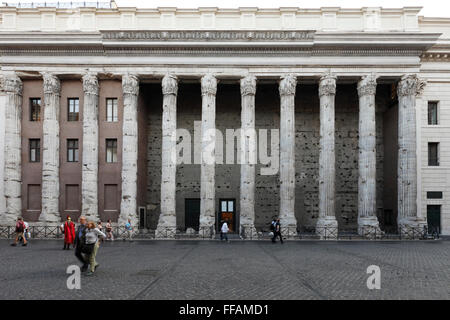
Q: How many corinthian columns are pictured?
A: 11